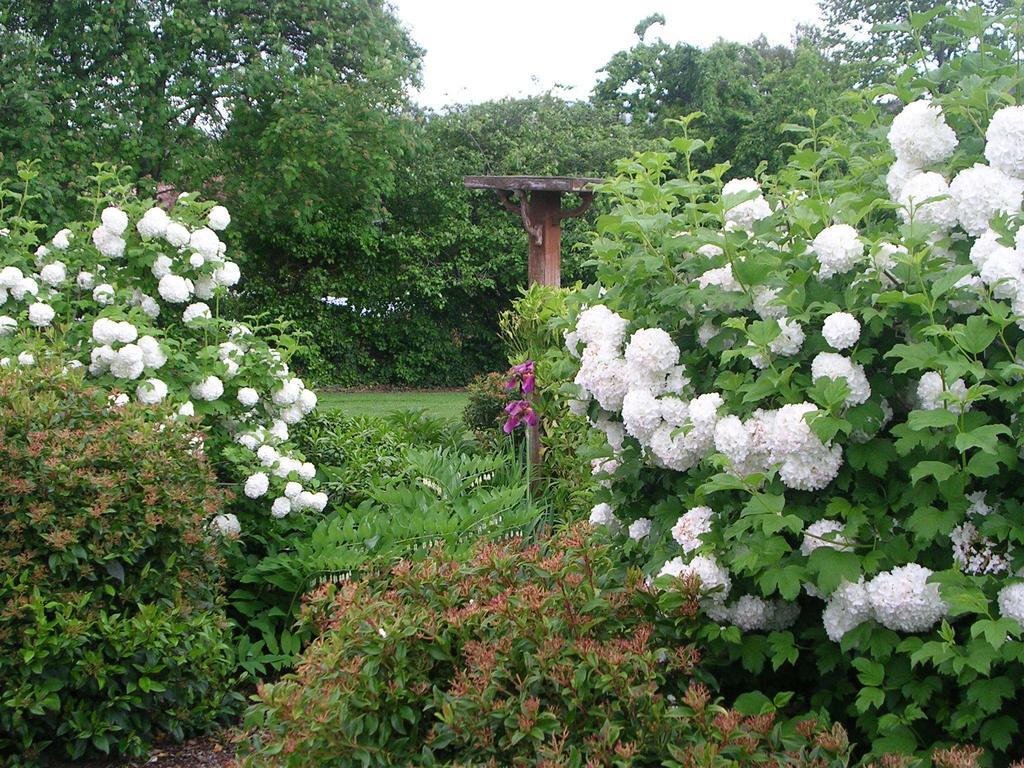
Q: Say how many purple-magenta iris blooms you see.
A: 2